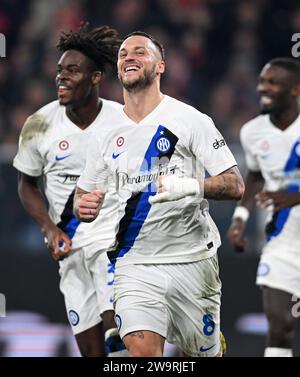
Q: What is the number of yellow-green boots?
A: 1